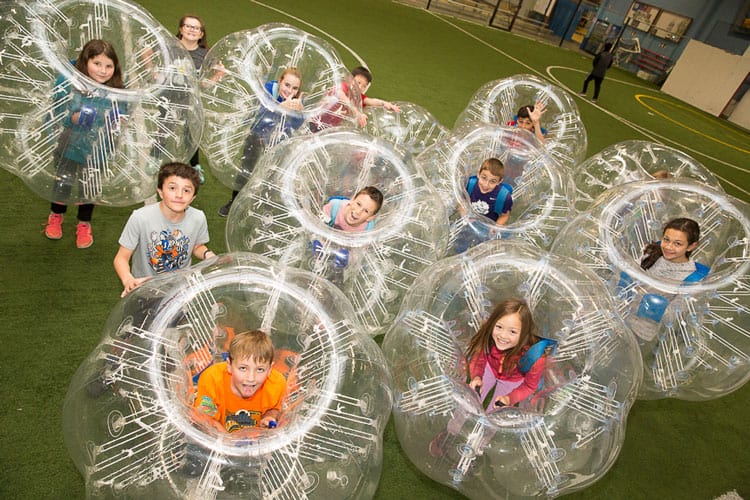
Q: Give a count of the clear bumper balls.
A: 10